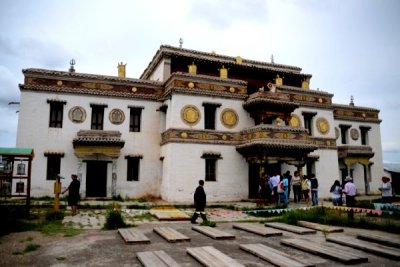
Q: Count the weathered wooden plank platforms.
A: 12